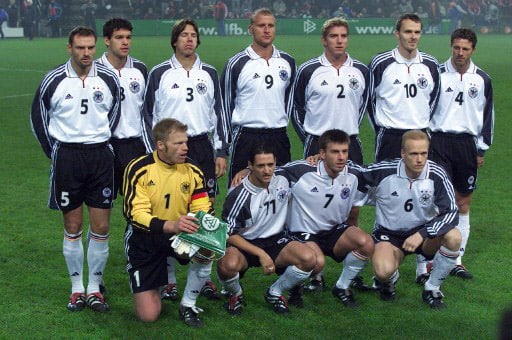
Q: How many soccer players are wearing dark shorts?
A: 11